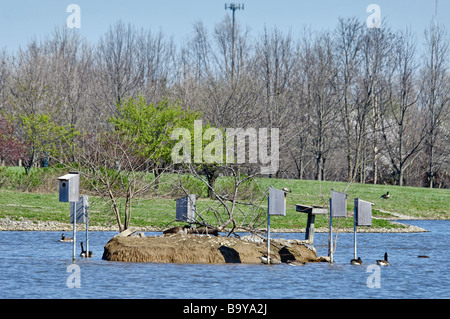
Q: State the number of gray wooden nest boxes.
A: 6